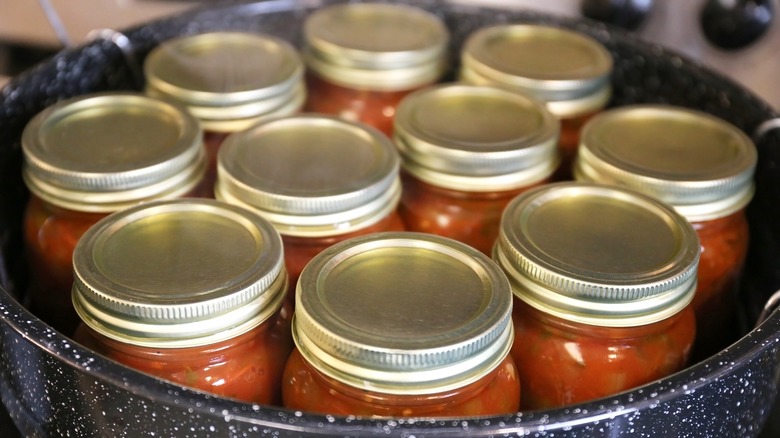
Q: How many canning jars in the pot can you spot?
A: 10